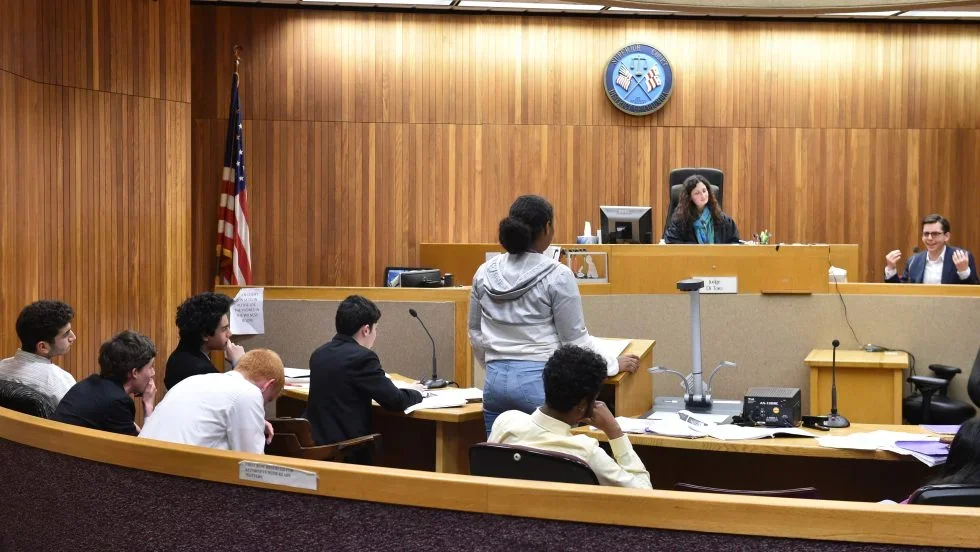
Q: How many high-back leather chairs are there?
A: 1